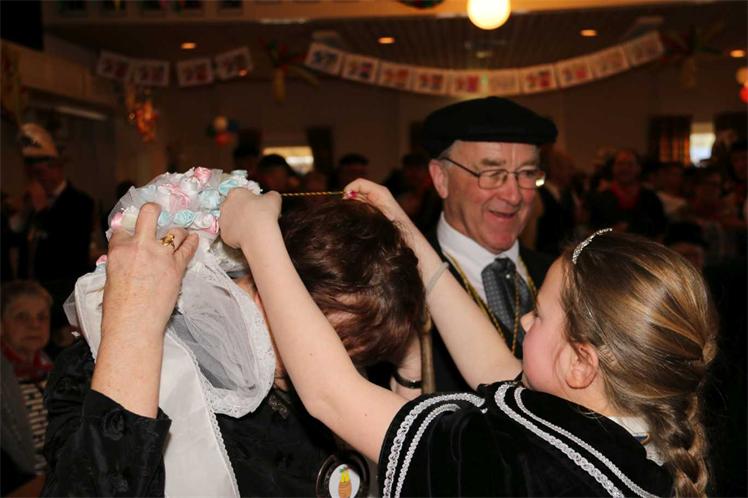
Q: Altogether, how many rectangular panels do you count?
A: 14